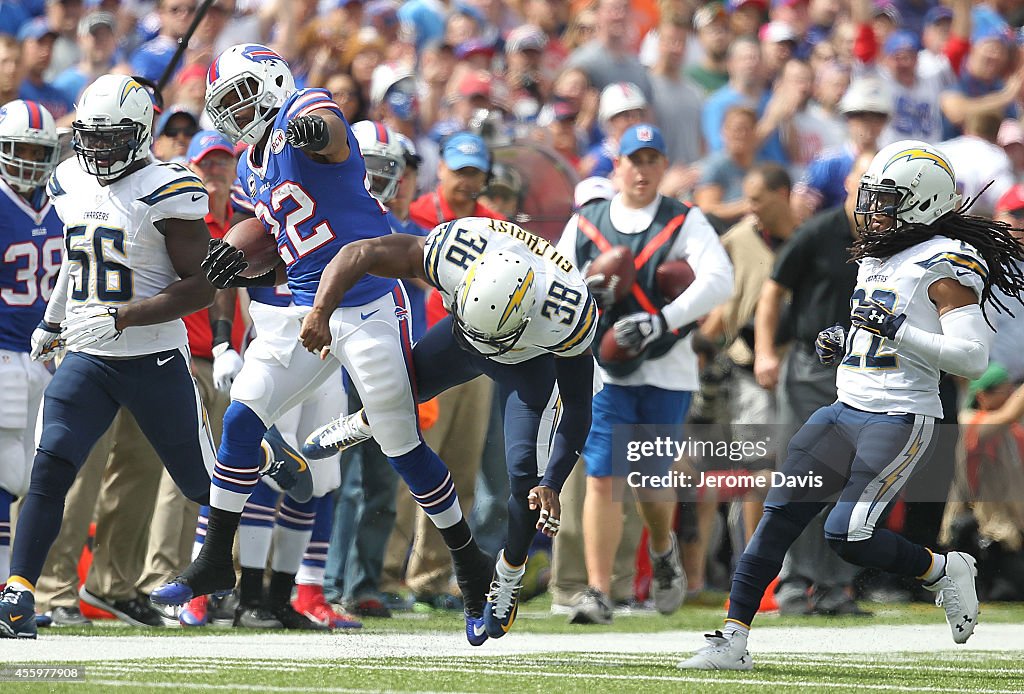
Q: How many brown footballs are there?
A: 4